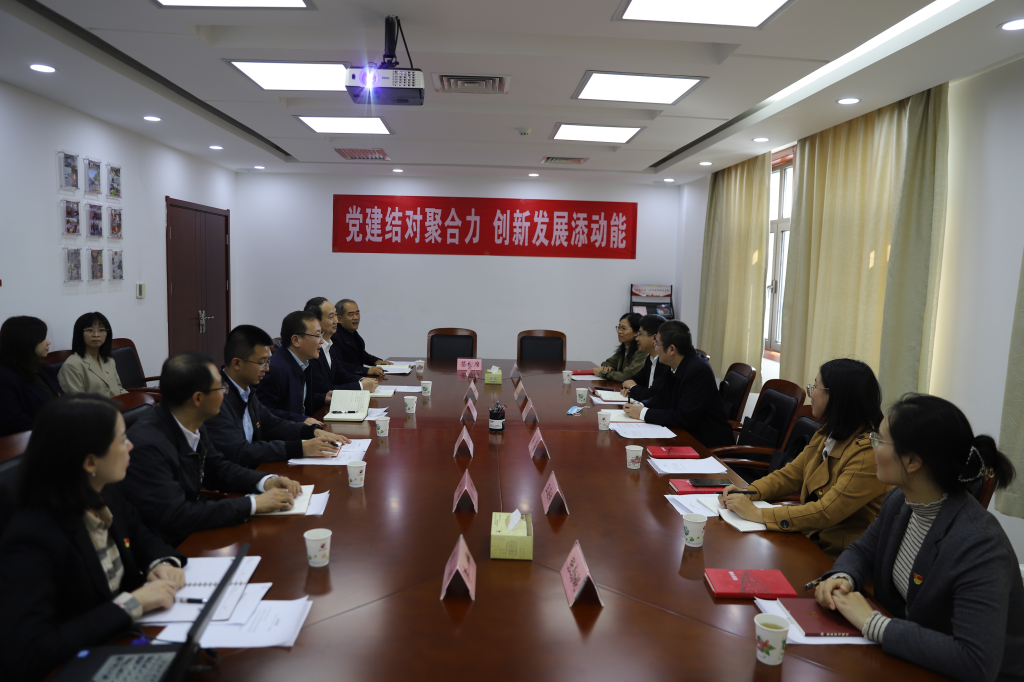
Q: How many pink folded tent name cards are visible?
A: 13